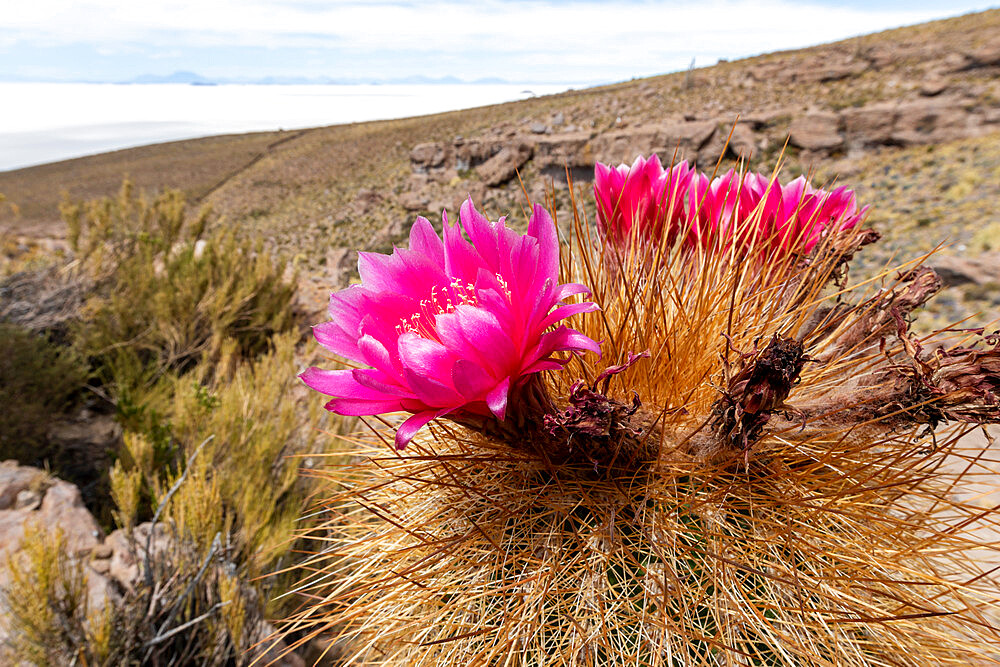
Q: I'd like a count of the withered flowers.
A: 5